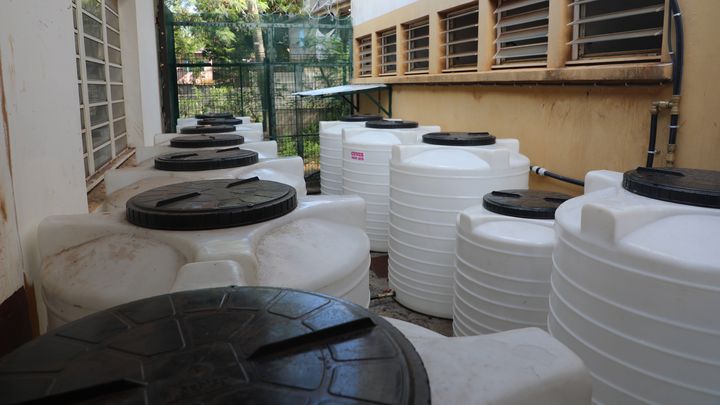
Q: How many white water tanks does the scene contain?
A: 12